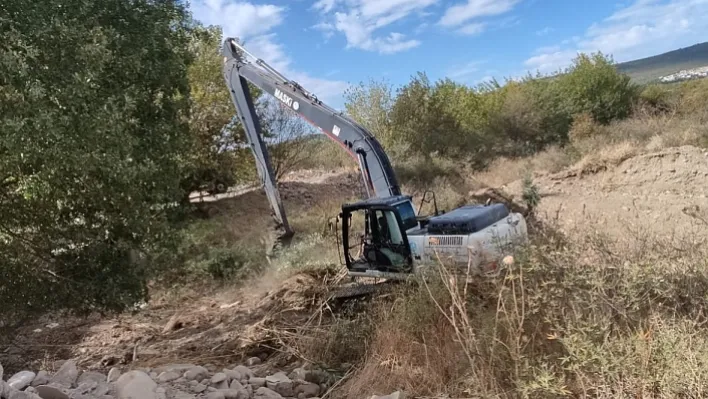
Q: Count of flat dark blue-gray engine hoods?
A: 1